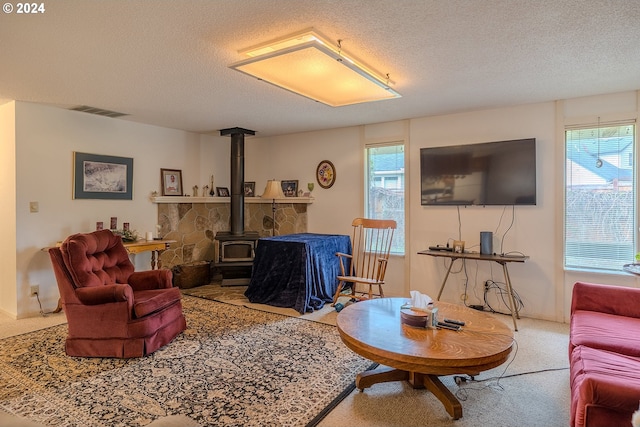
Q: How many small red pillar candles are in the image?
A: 3